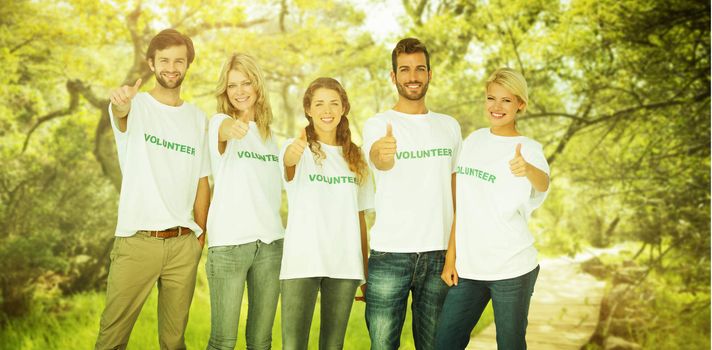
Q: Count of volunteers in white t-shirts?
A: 5